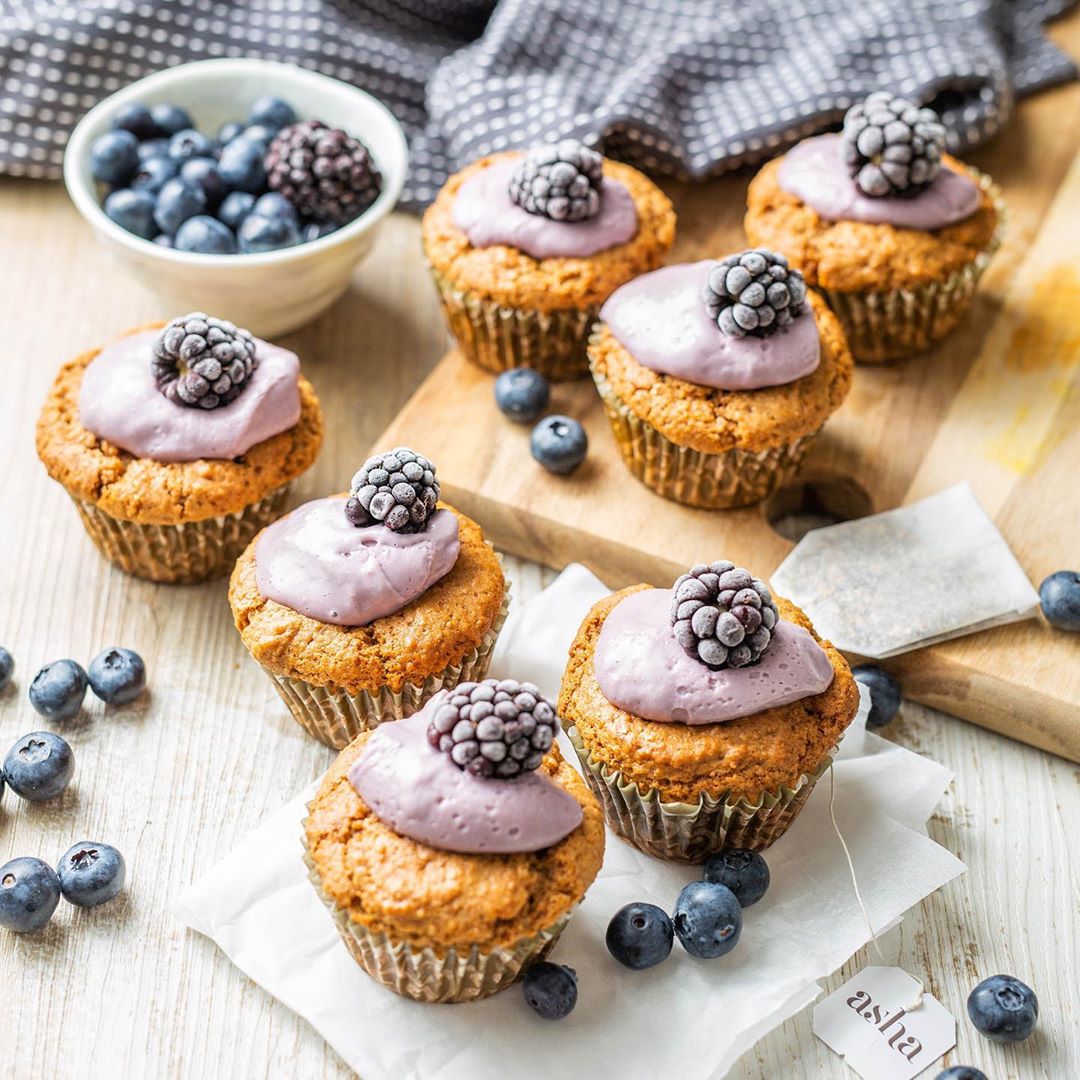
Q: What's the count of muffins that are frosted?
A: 7